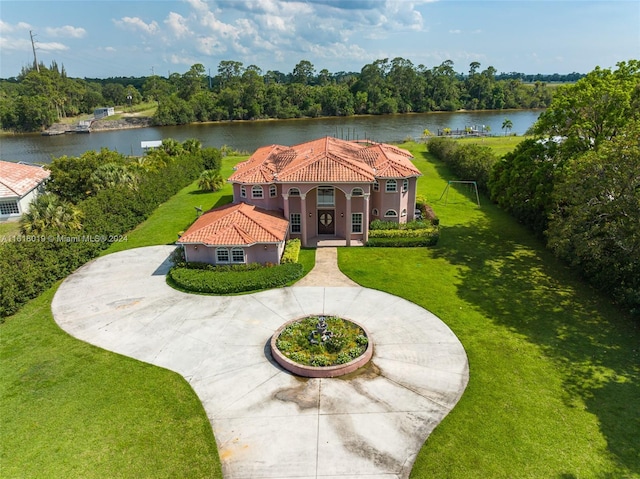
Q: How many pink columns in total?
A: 4